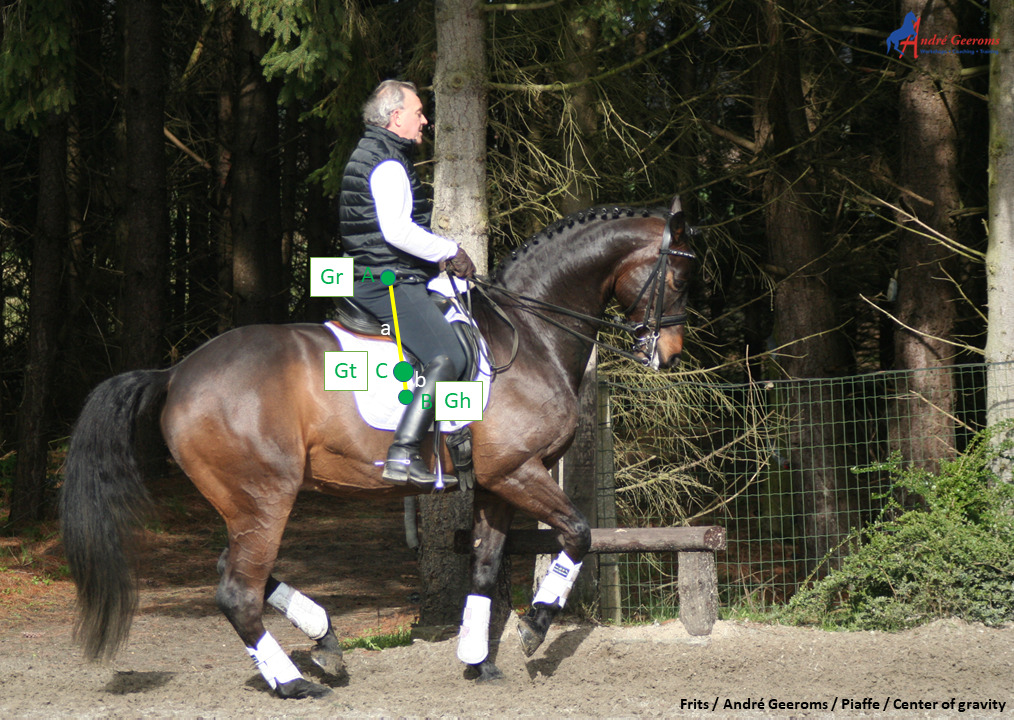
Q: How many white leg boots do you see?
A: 4